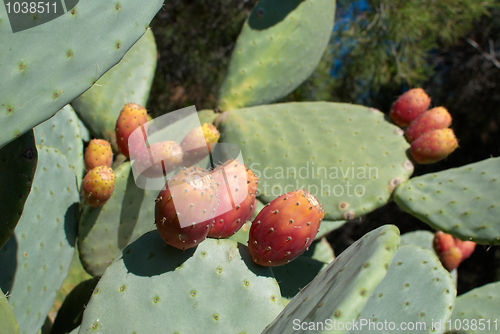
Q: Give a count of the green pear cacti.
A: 0